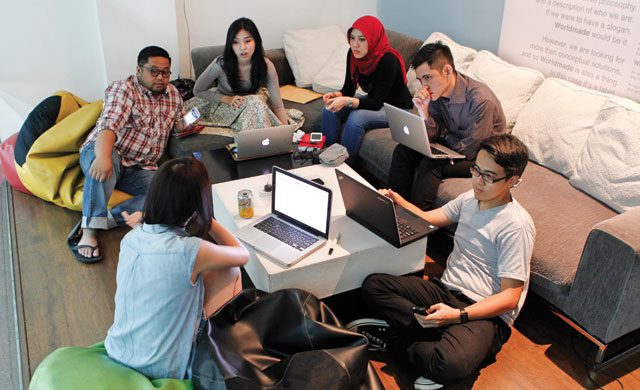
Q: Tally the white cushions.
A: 6